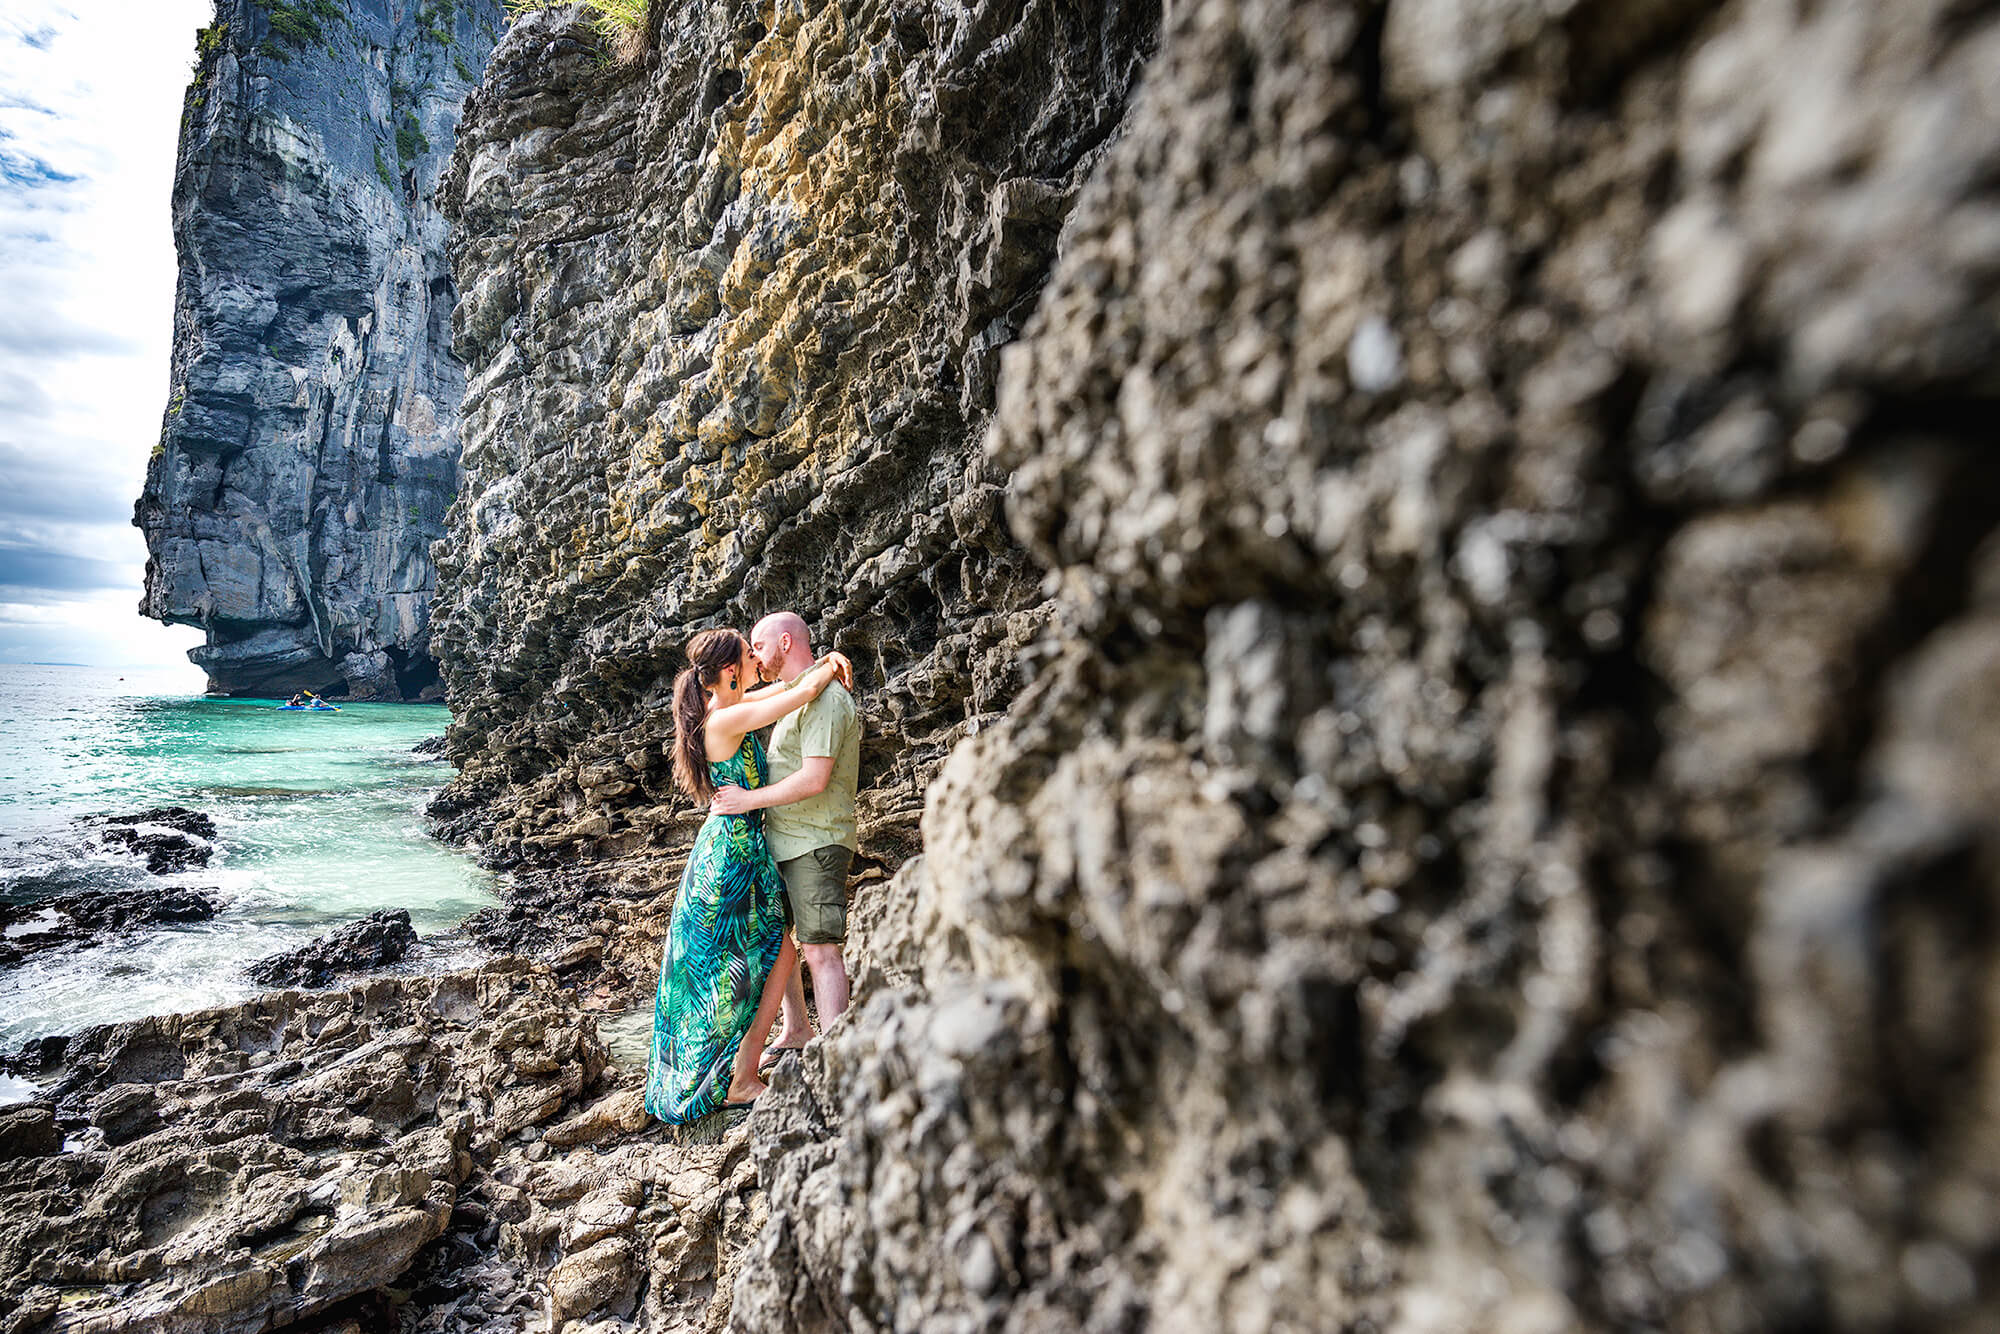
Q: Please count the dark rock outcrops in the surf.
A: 3